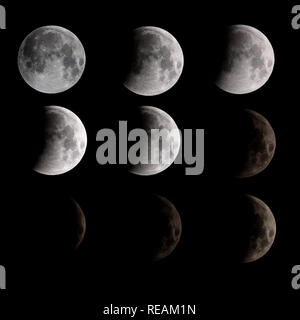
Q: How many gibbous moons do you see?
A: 4